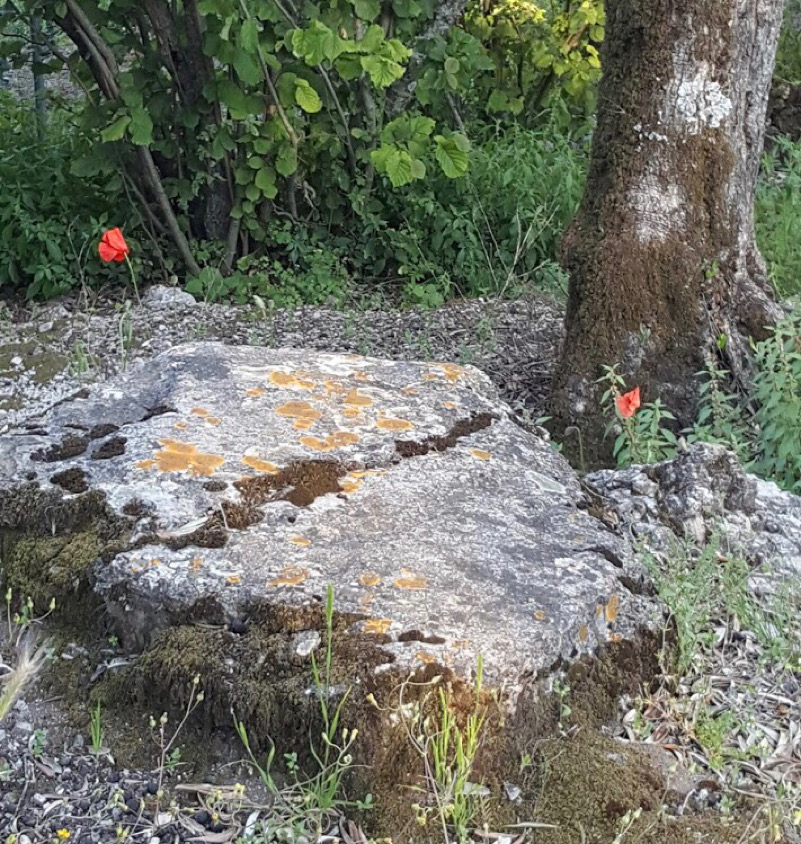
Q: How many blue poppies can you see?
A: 0